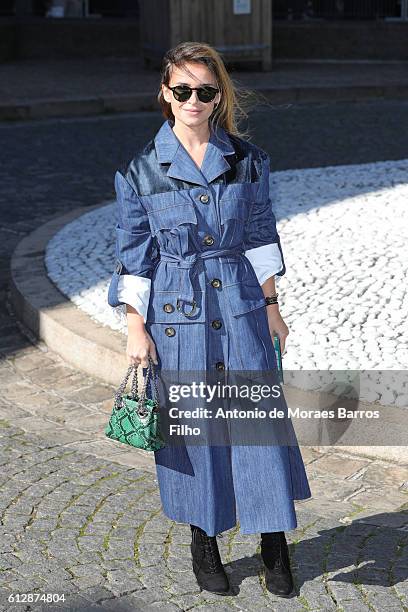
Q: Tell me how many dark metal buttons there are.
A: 7